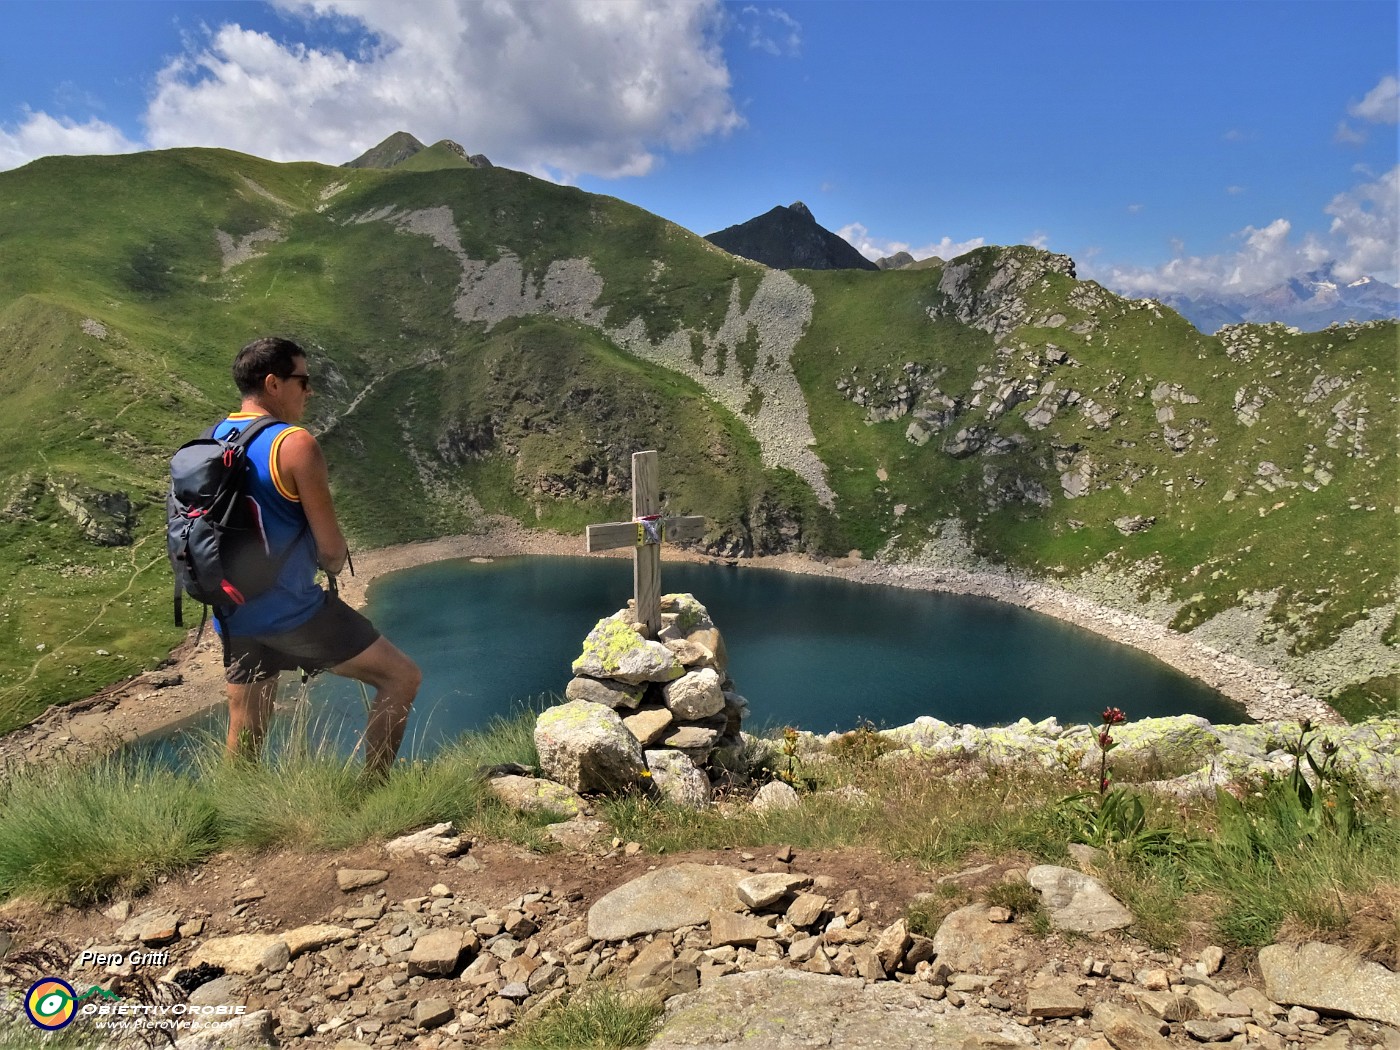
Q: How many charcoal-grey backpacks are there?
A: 1